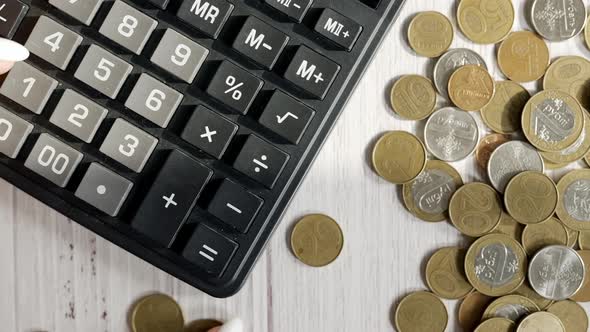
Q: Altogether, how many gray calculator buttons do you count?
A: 12